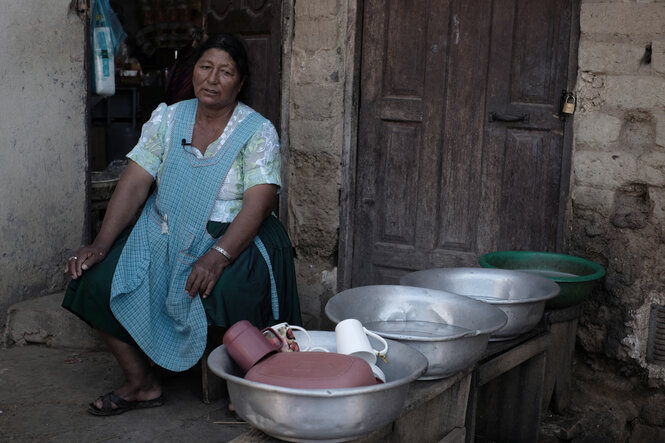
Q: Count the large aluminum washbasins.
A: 3